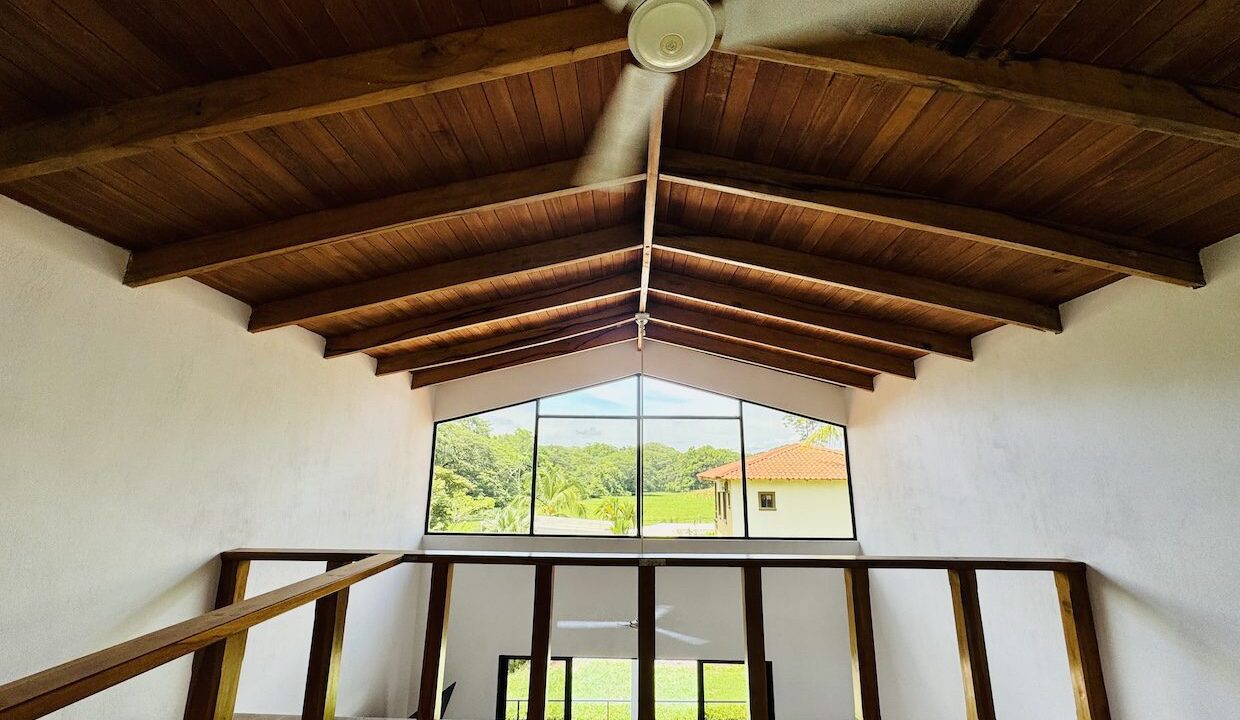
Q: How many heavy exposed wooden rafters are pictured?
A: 12